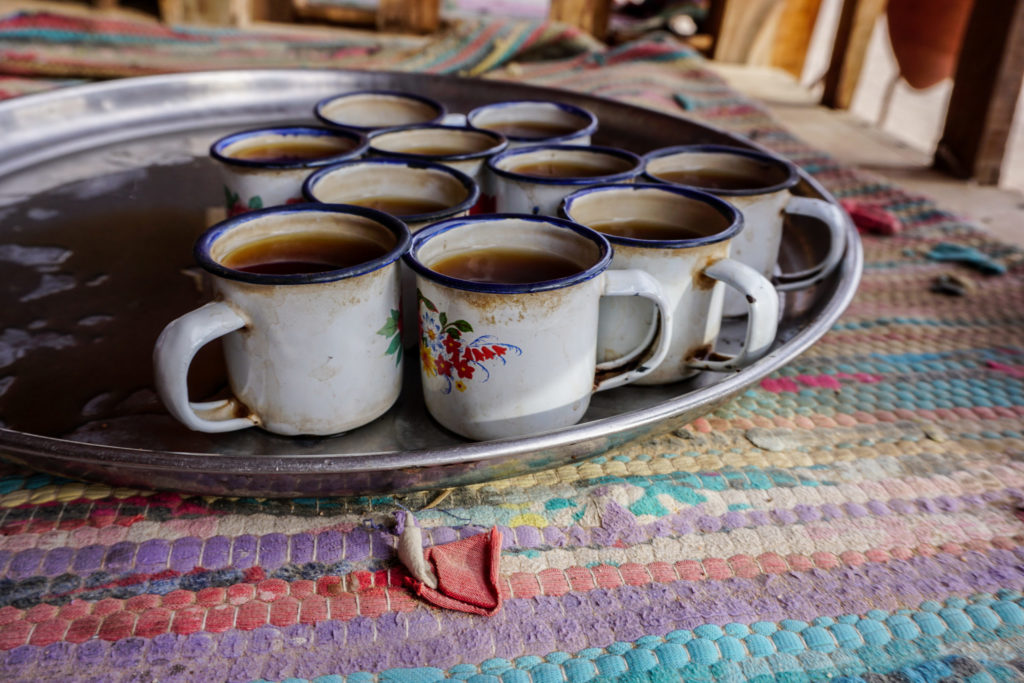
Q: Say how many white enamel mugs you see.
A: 10